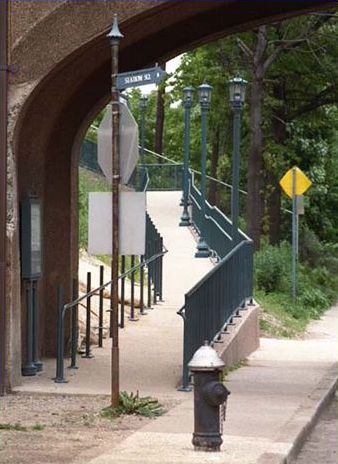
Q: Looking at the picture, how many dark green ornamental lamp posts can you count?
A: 4